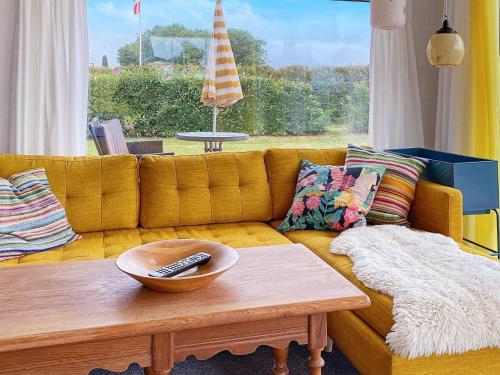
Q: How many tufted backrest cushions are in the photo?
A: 3